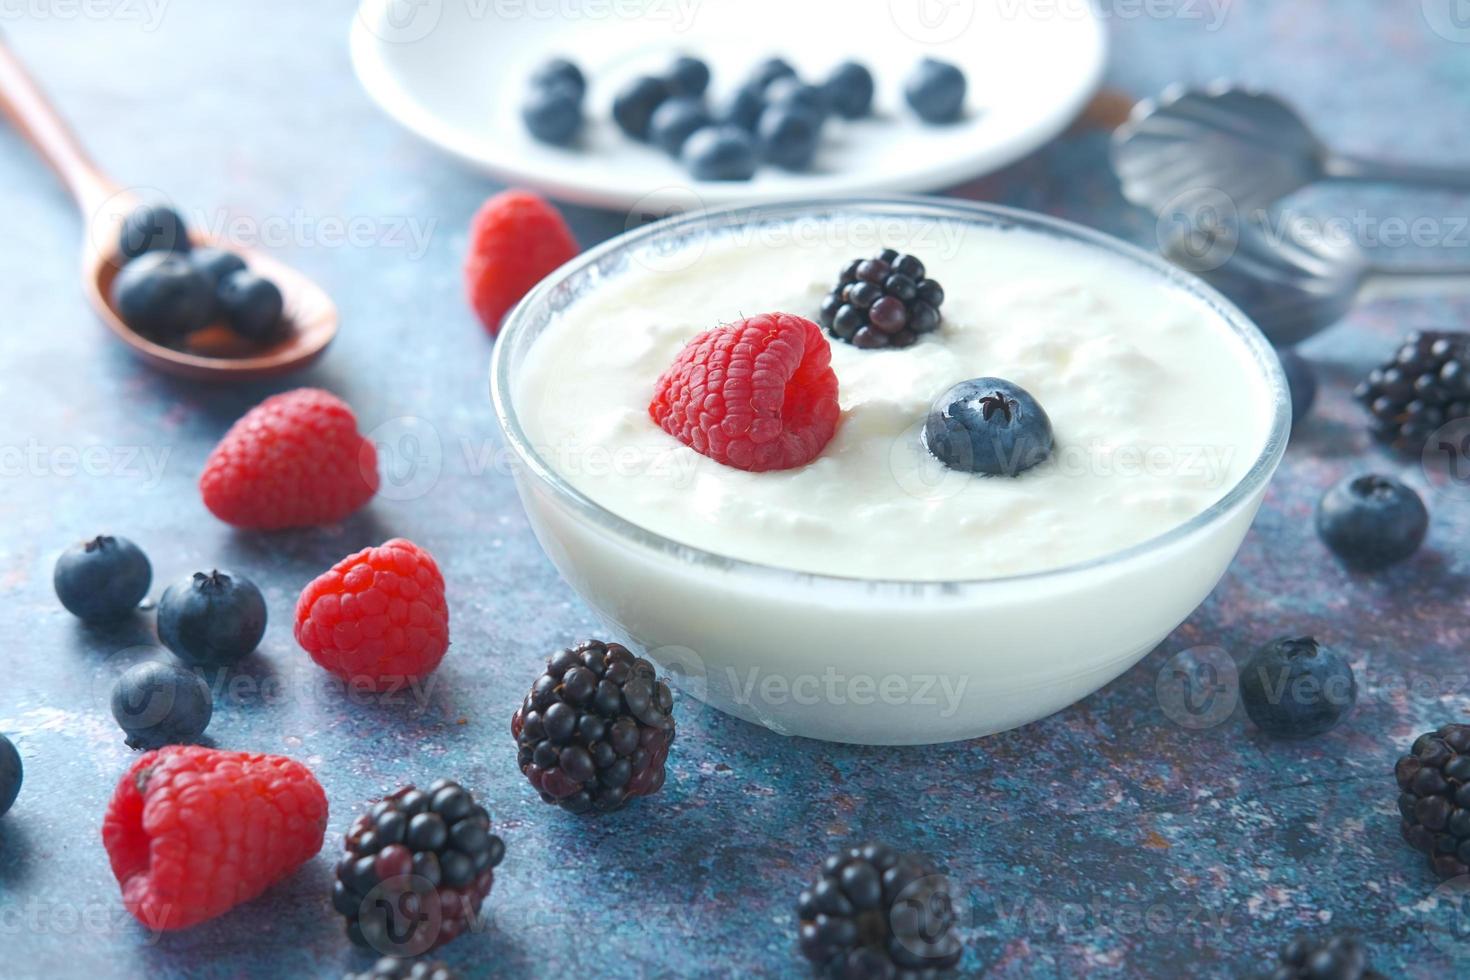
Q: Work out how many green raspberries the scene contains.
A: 0